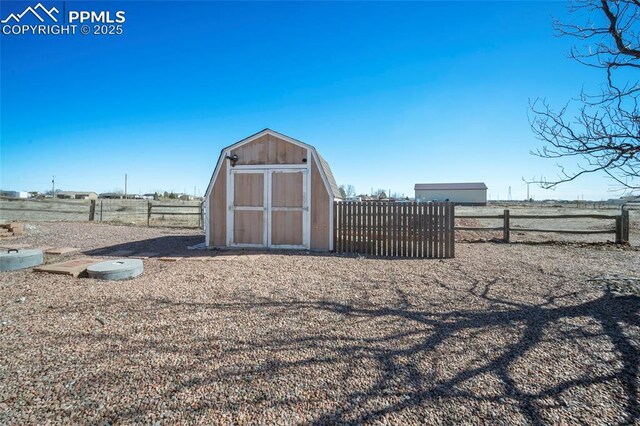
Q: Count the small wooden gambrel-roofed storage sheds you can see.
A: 1